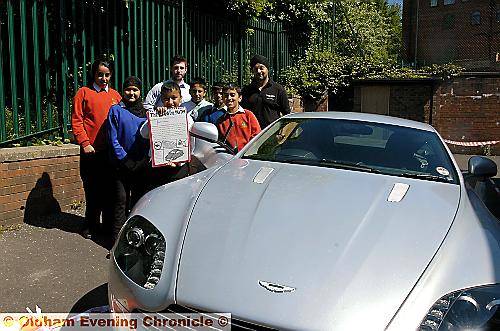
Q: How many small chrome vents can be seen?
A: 2